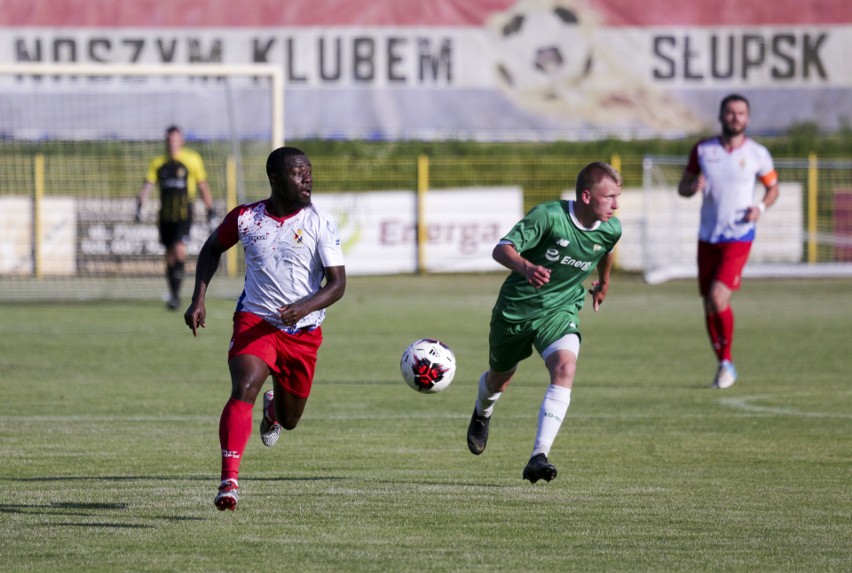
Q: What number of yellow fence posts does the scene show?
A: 5